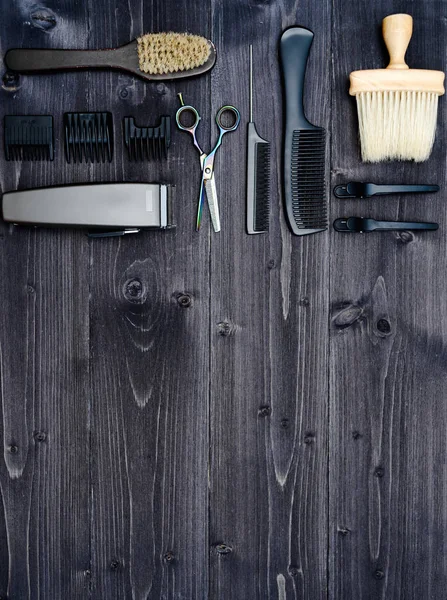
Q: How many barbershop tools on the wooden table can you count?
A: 11